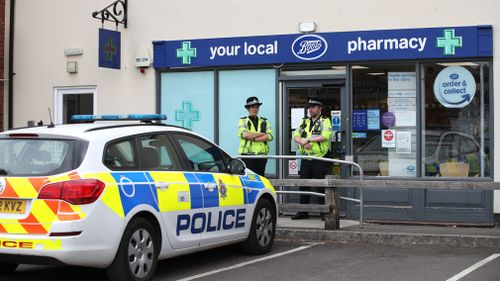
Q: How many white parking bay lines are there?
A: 2